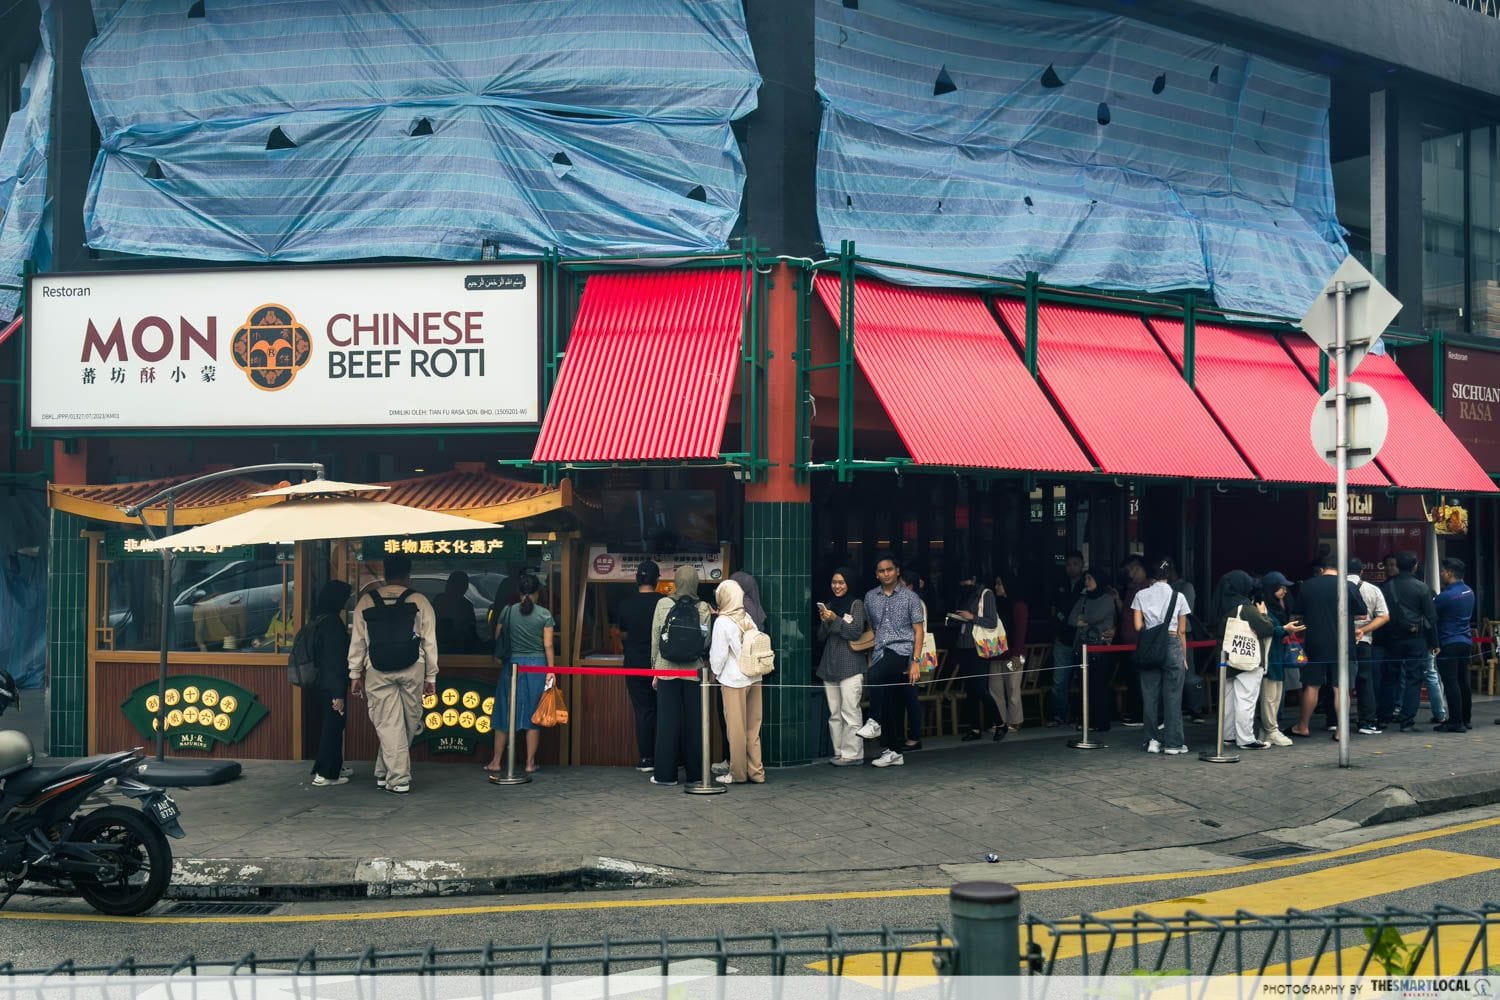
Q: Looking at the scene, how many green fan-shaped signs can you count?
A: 2